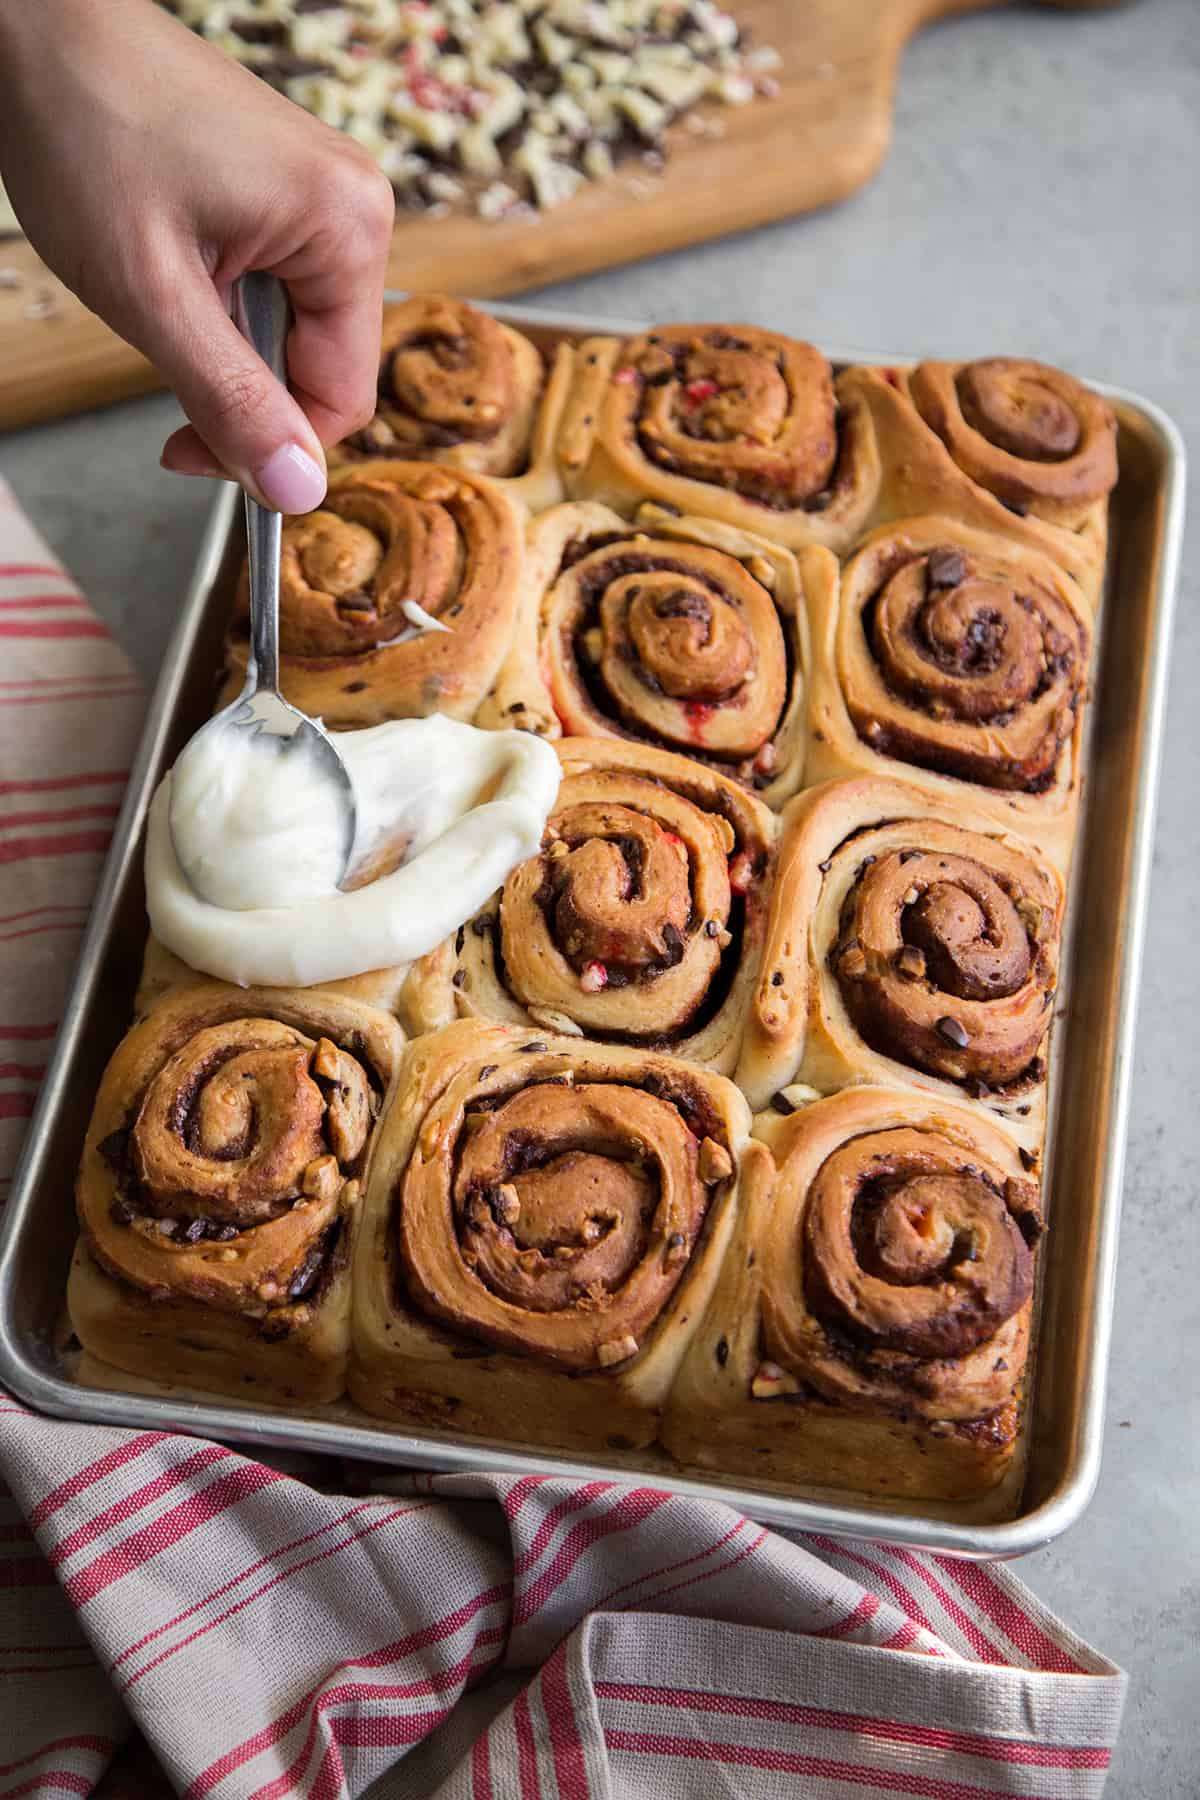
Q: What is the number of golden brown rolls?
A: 11